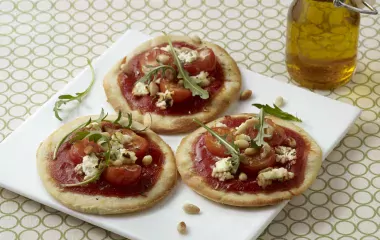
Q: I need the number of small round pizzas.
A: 3